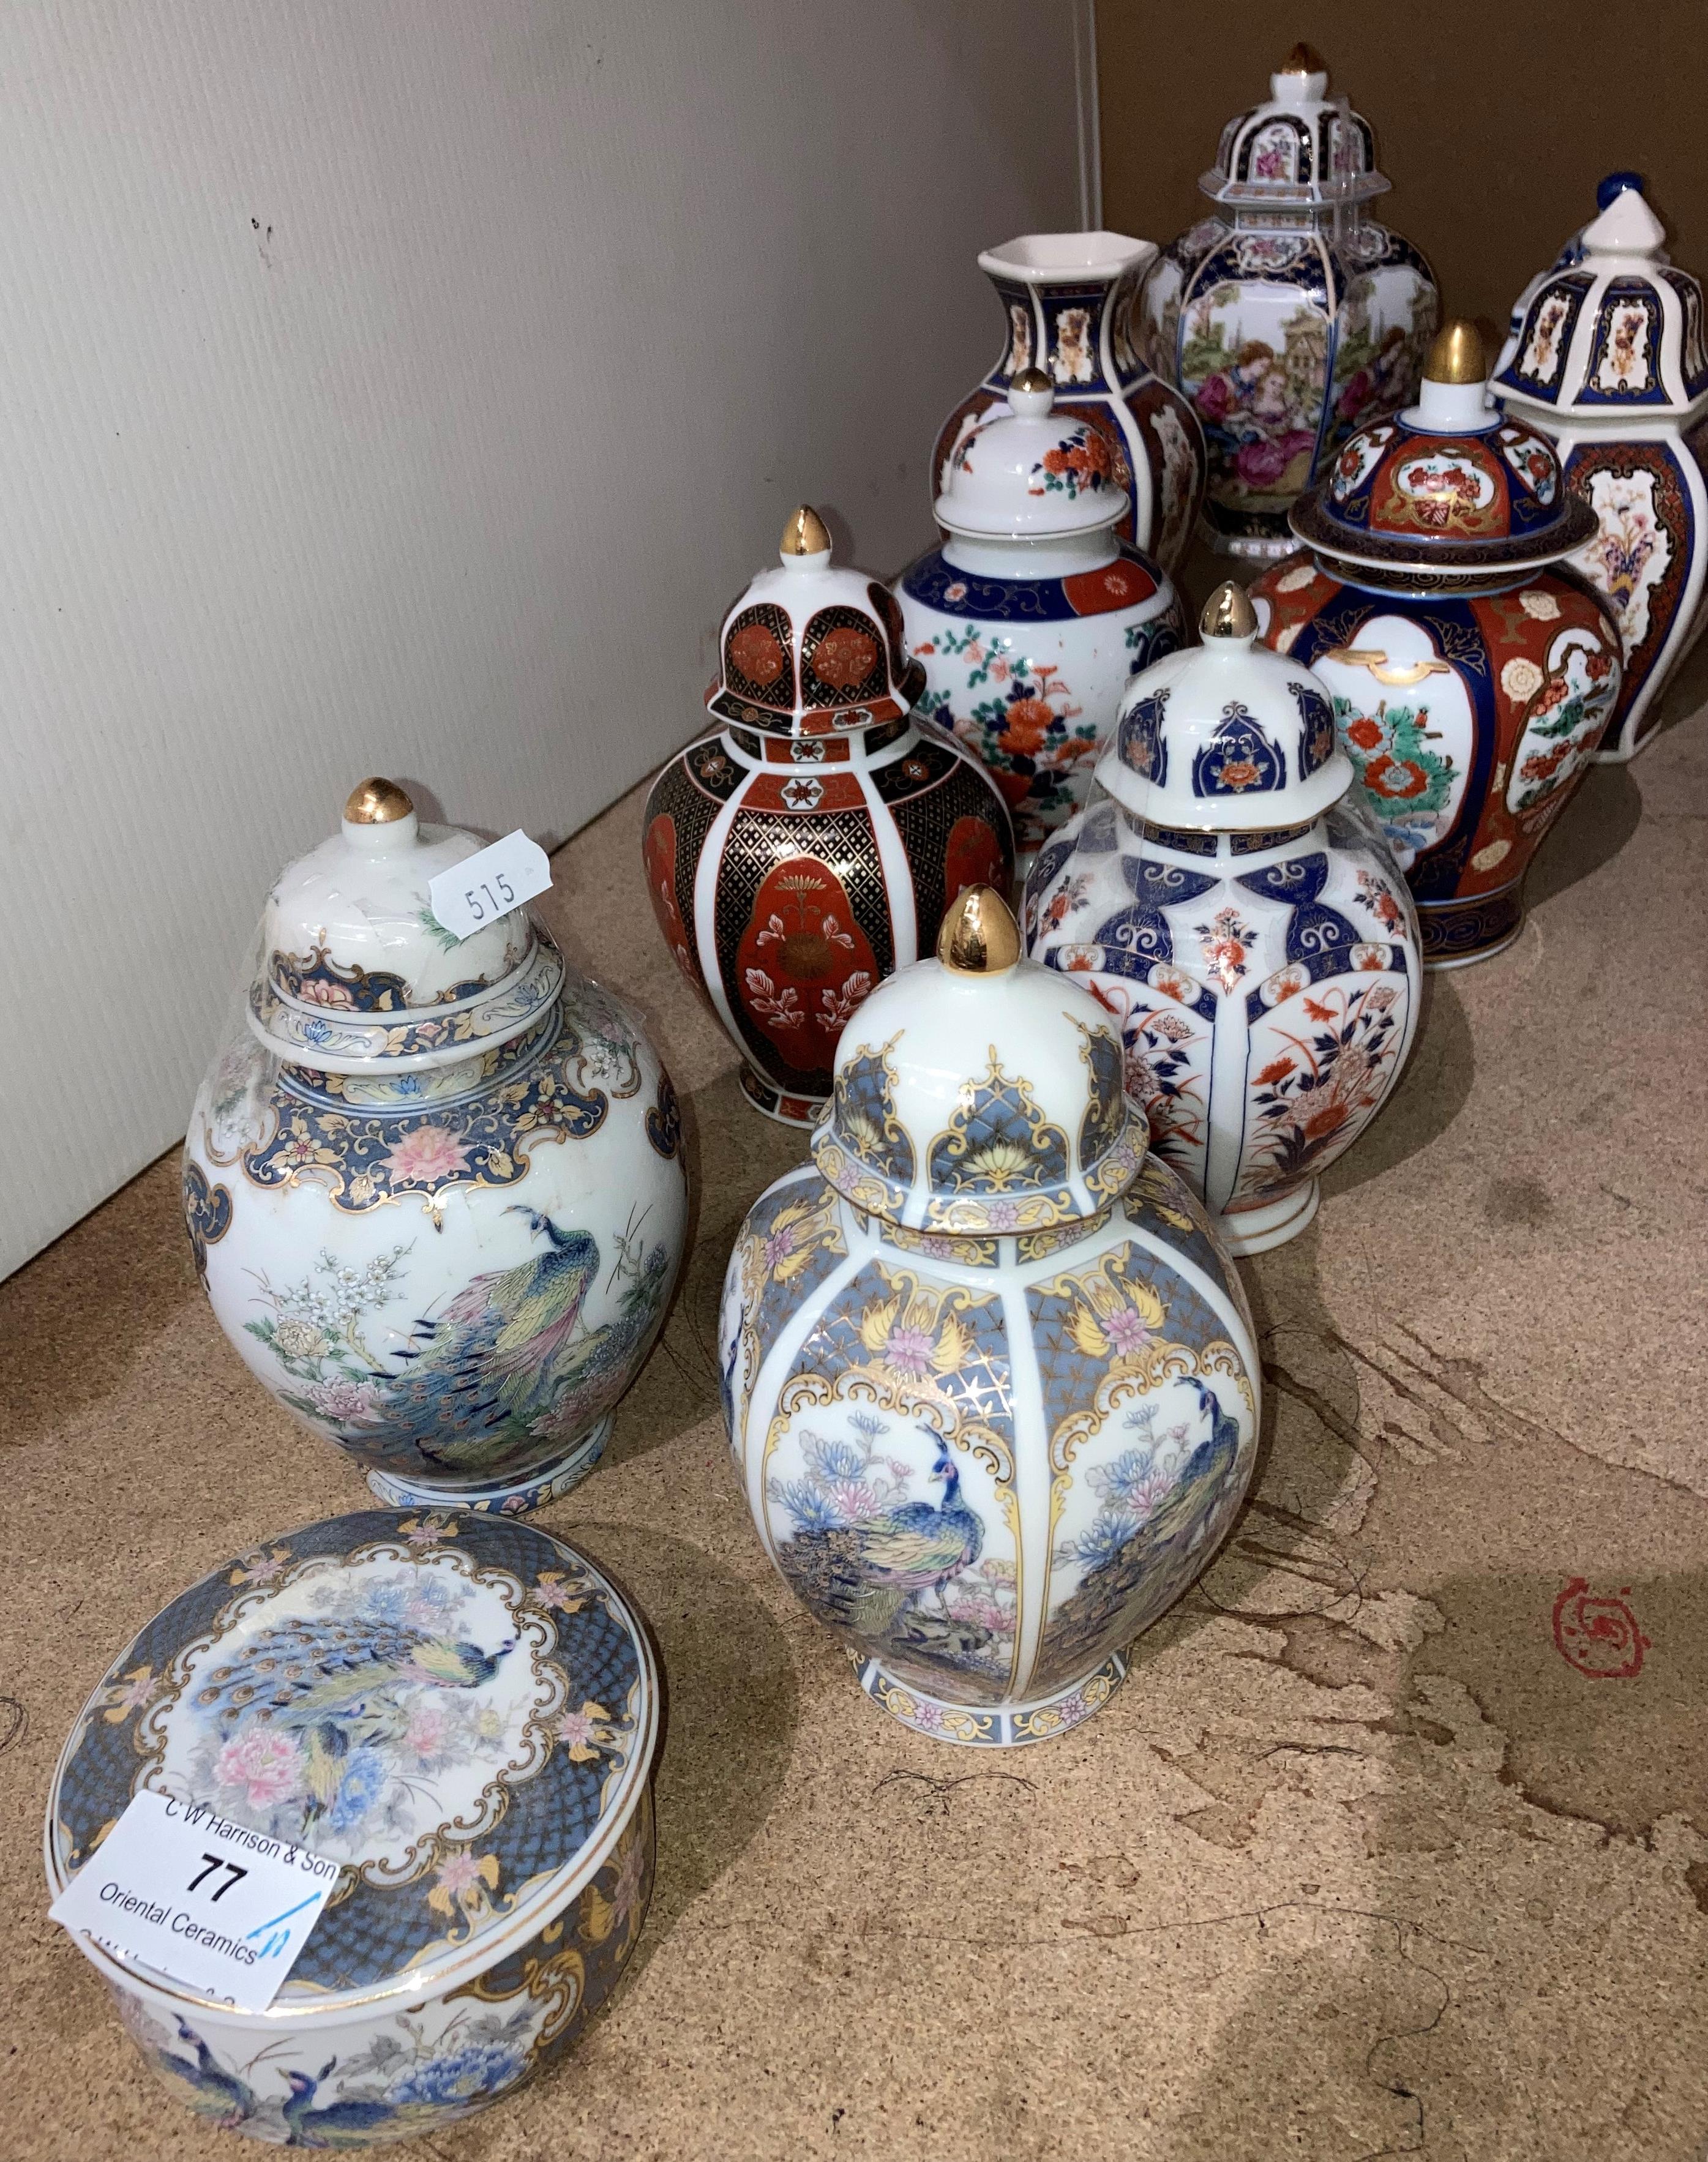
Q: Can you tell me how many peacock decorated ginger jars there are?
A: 2